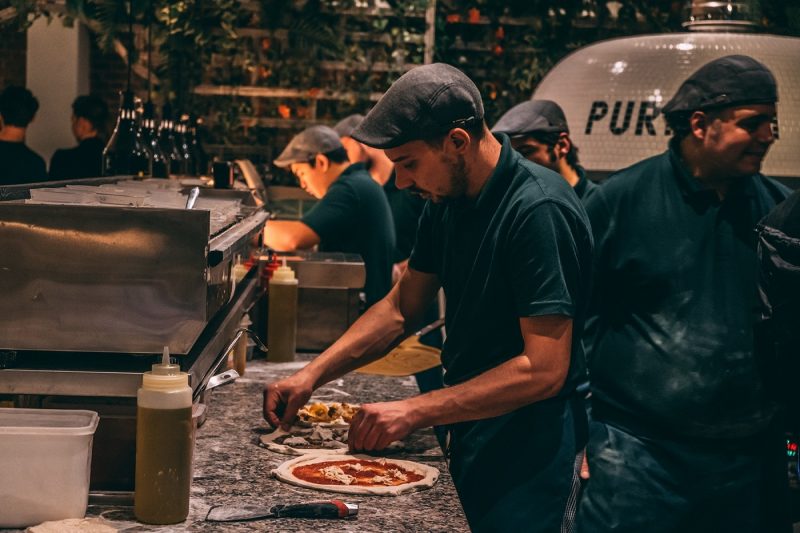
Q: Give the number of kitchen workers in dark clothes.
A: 5